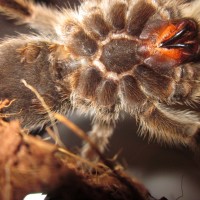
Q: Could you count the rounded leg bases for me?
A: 8